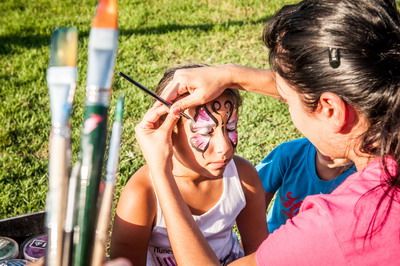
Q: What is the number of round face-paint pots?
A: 3